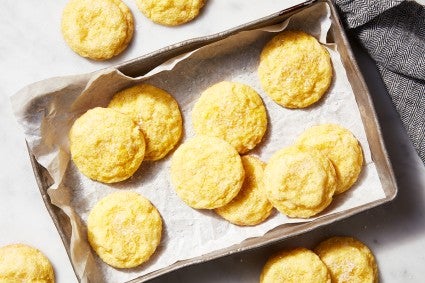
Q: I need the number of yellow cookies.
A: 14